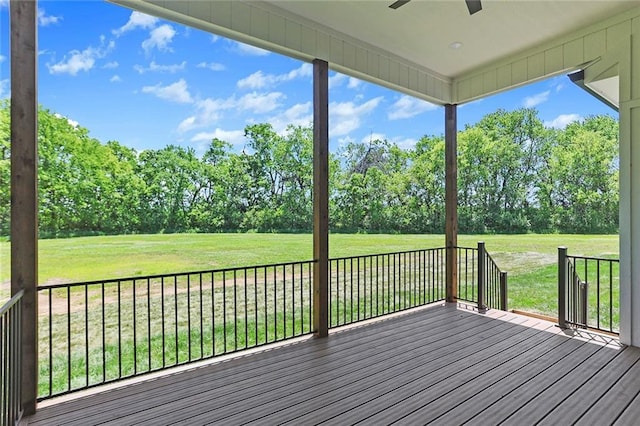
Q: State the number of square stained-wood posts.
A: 3